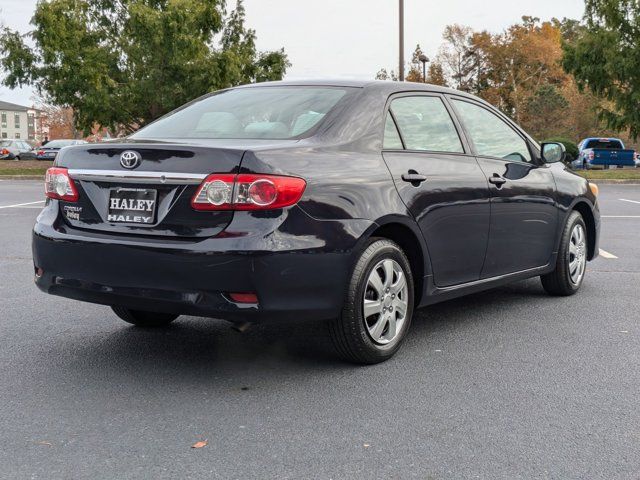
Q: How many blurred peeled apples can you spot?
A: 0